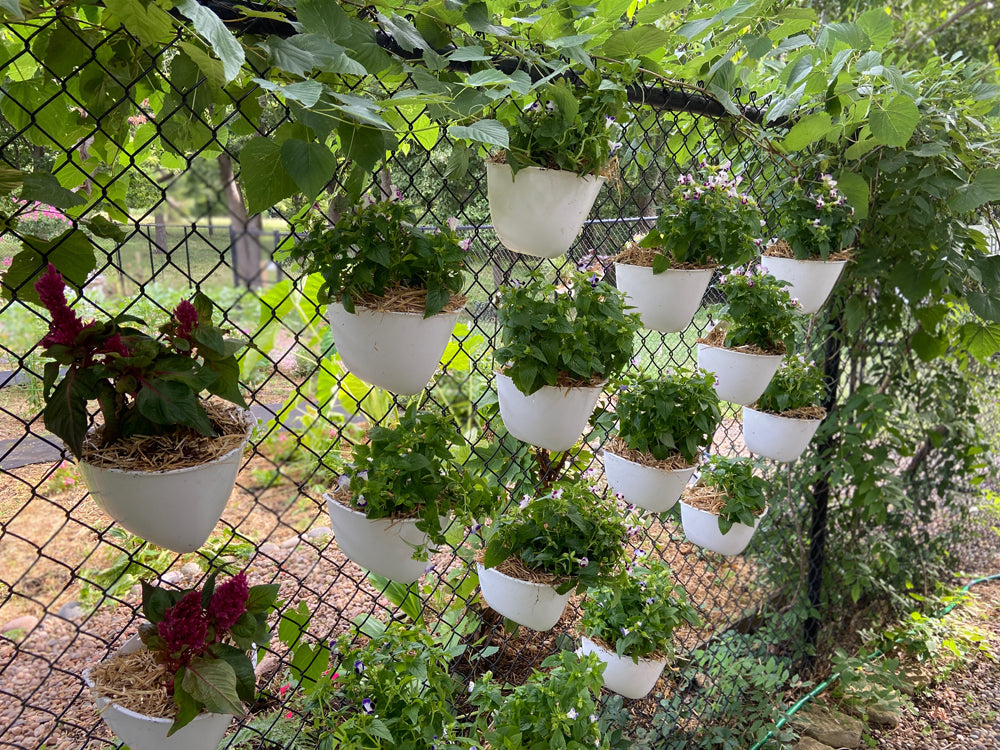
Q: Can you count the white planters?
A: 14